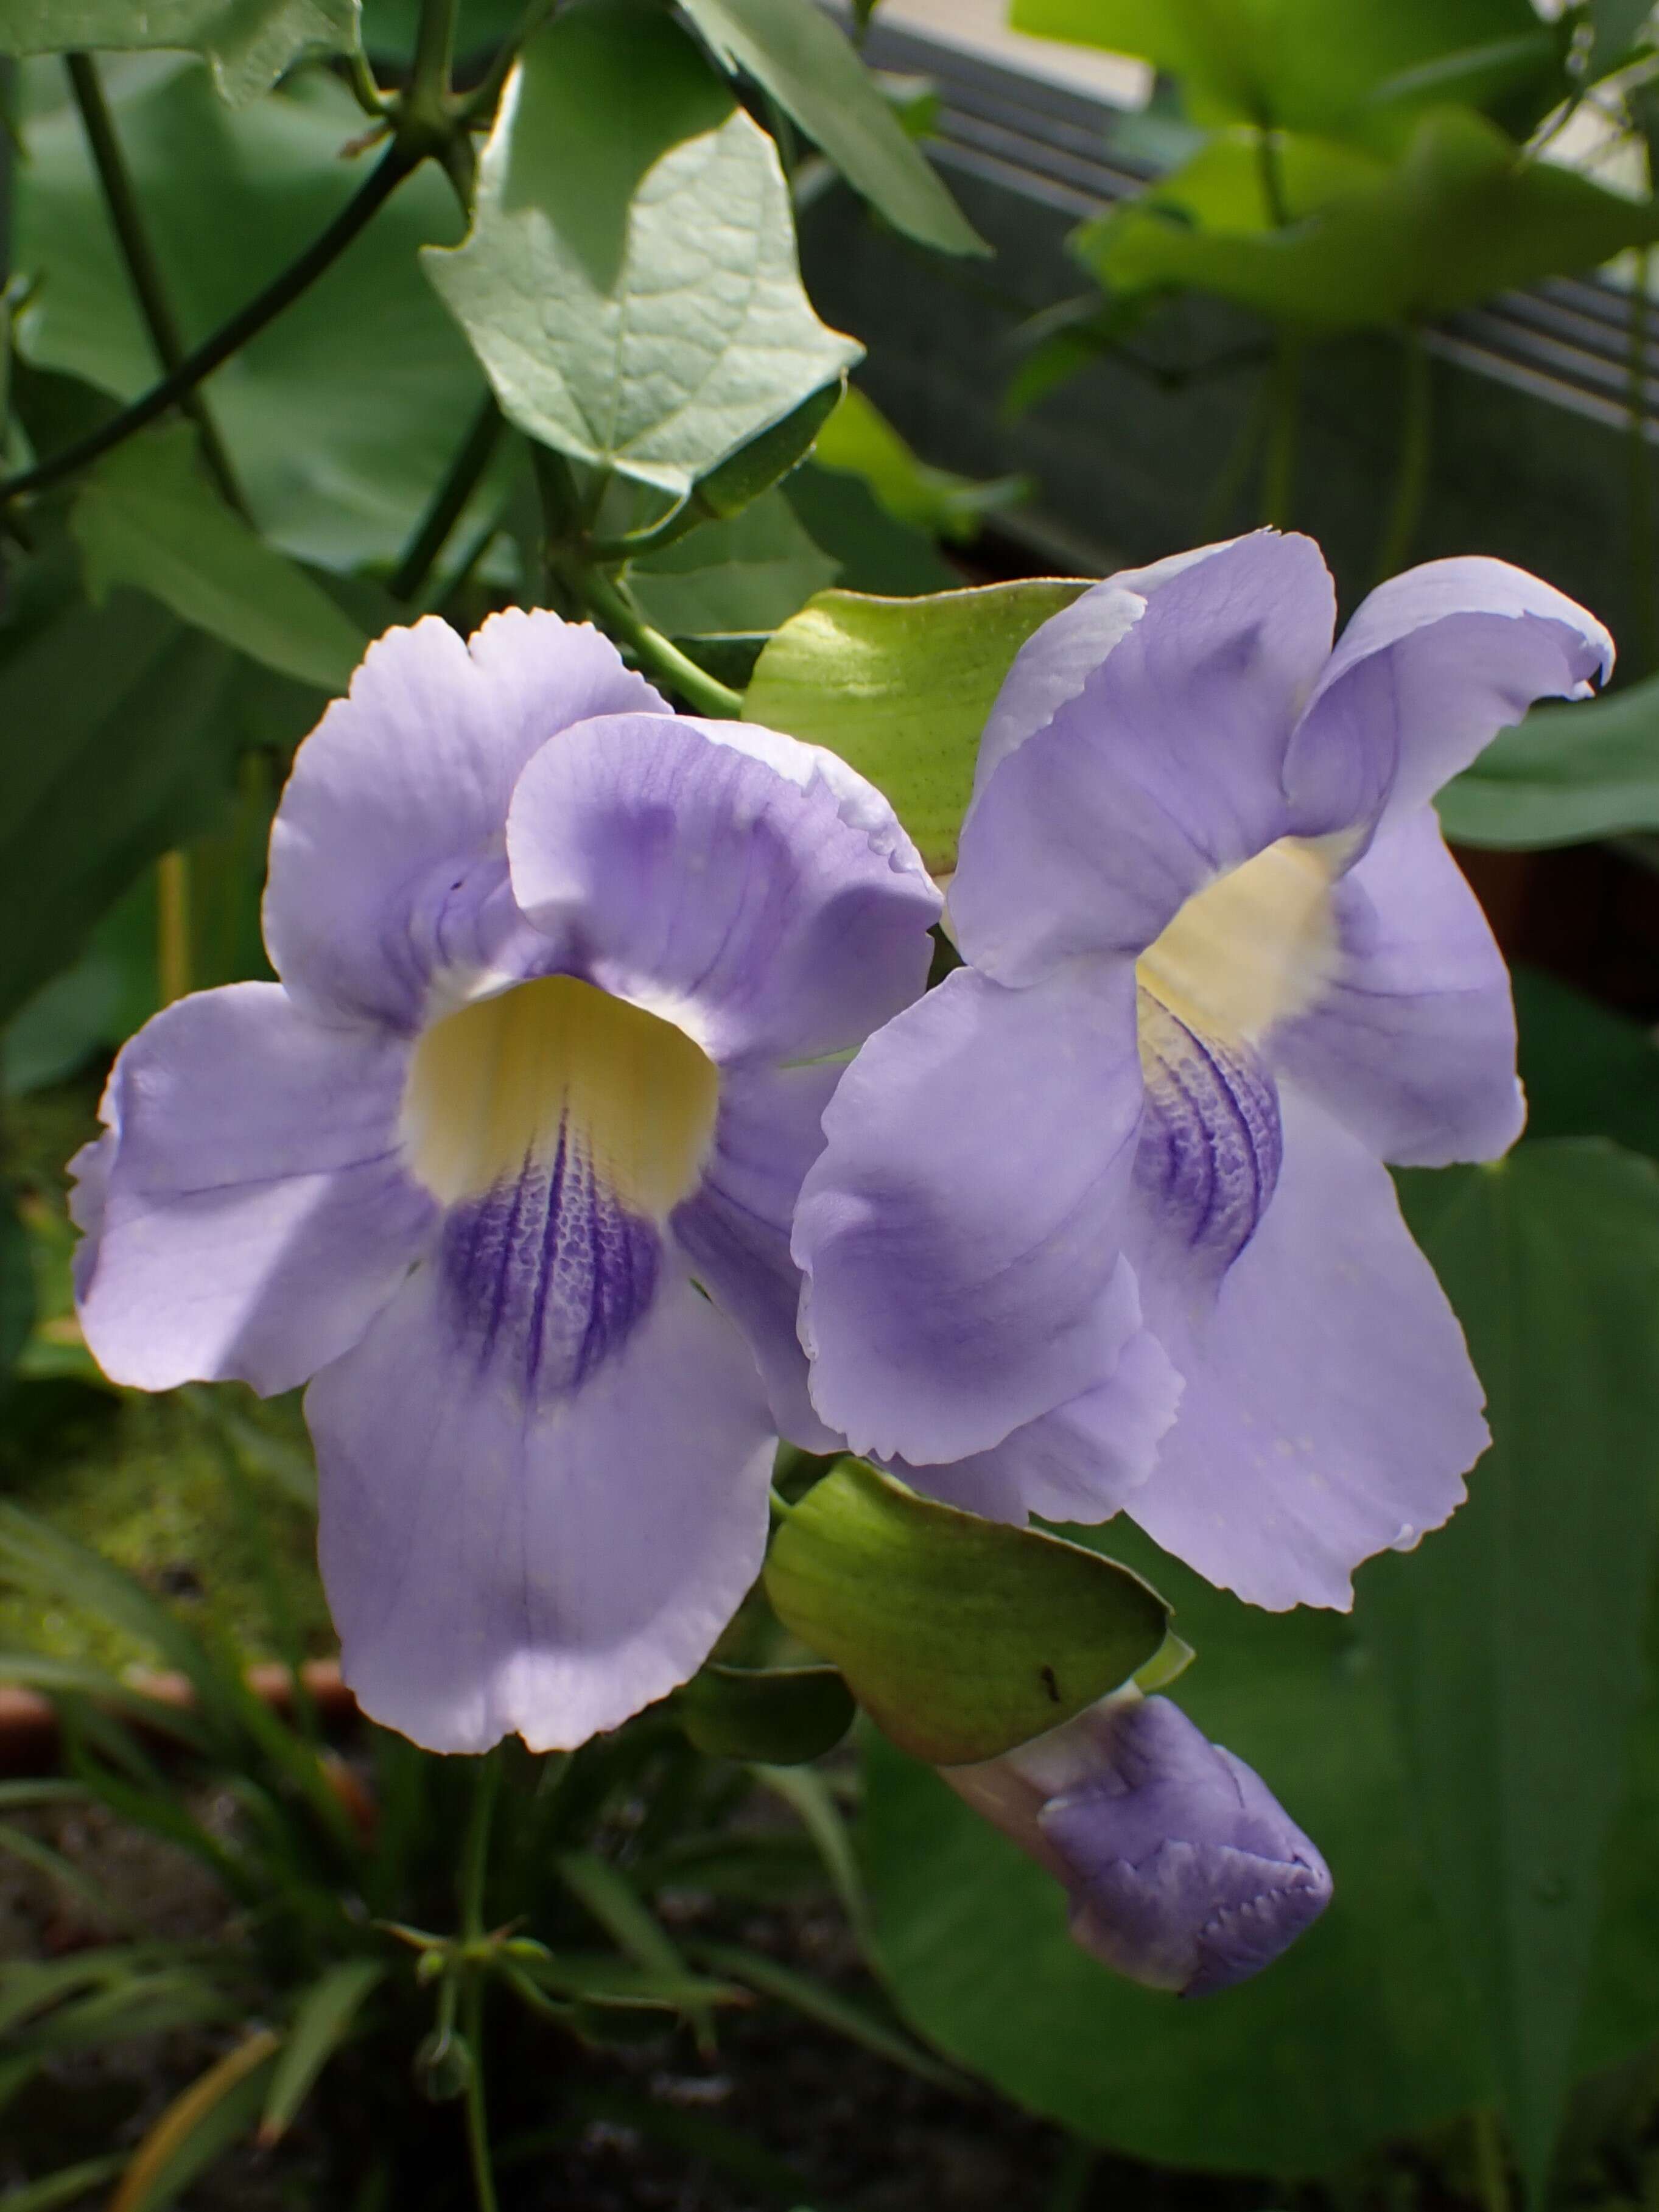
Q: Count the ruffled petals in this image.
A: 10